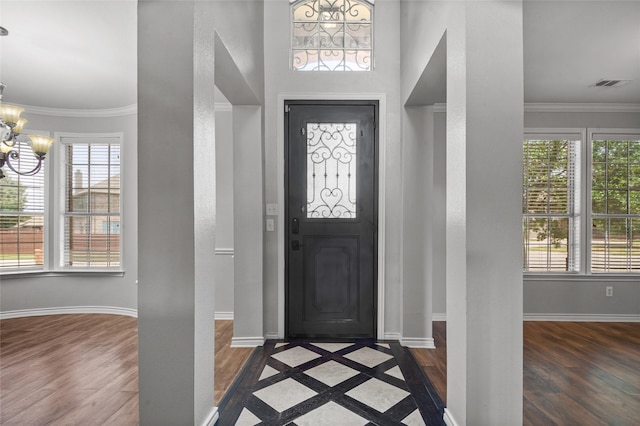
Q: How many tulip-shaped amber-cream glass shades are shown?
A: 4